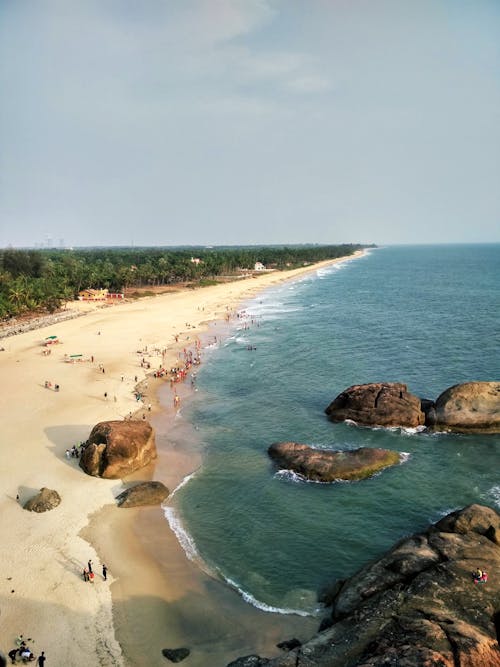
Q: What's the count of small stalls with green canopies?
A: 2